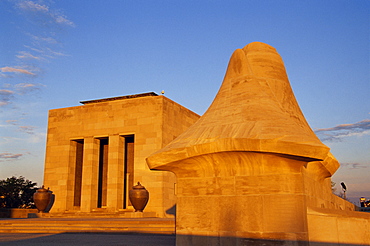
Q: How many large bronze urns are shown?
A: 2